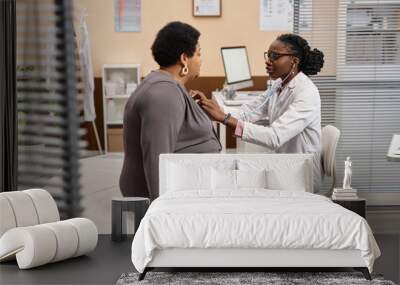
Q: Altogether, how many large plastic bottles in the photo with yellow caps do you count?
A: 0